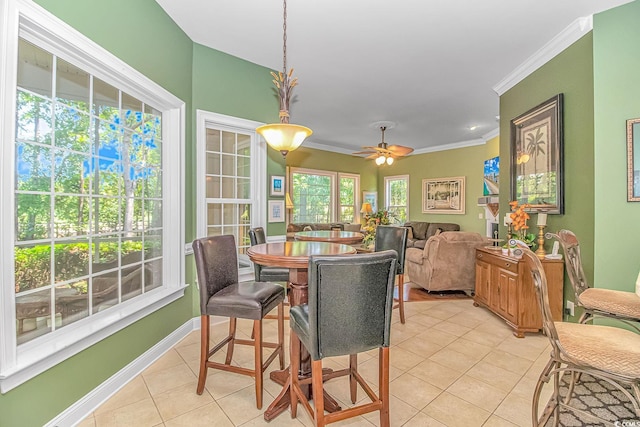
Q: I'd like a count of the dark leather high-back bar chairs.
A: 4